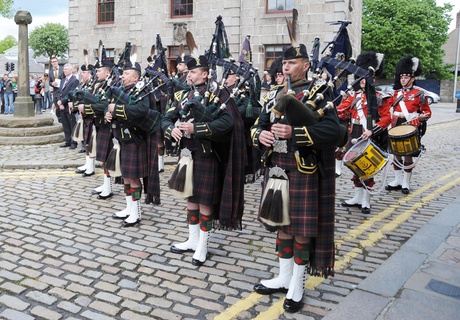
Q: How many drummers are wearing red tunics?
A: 2